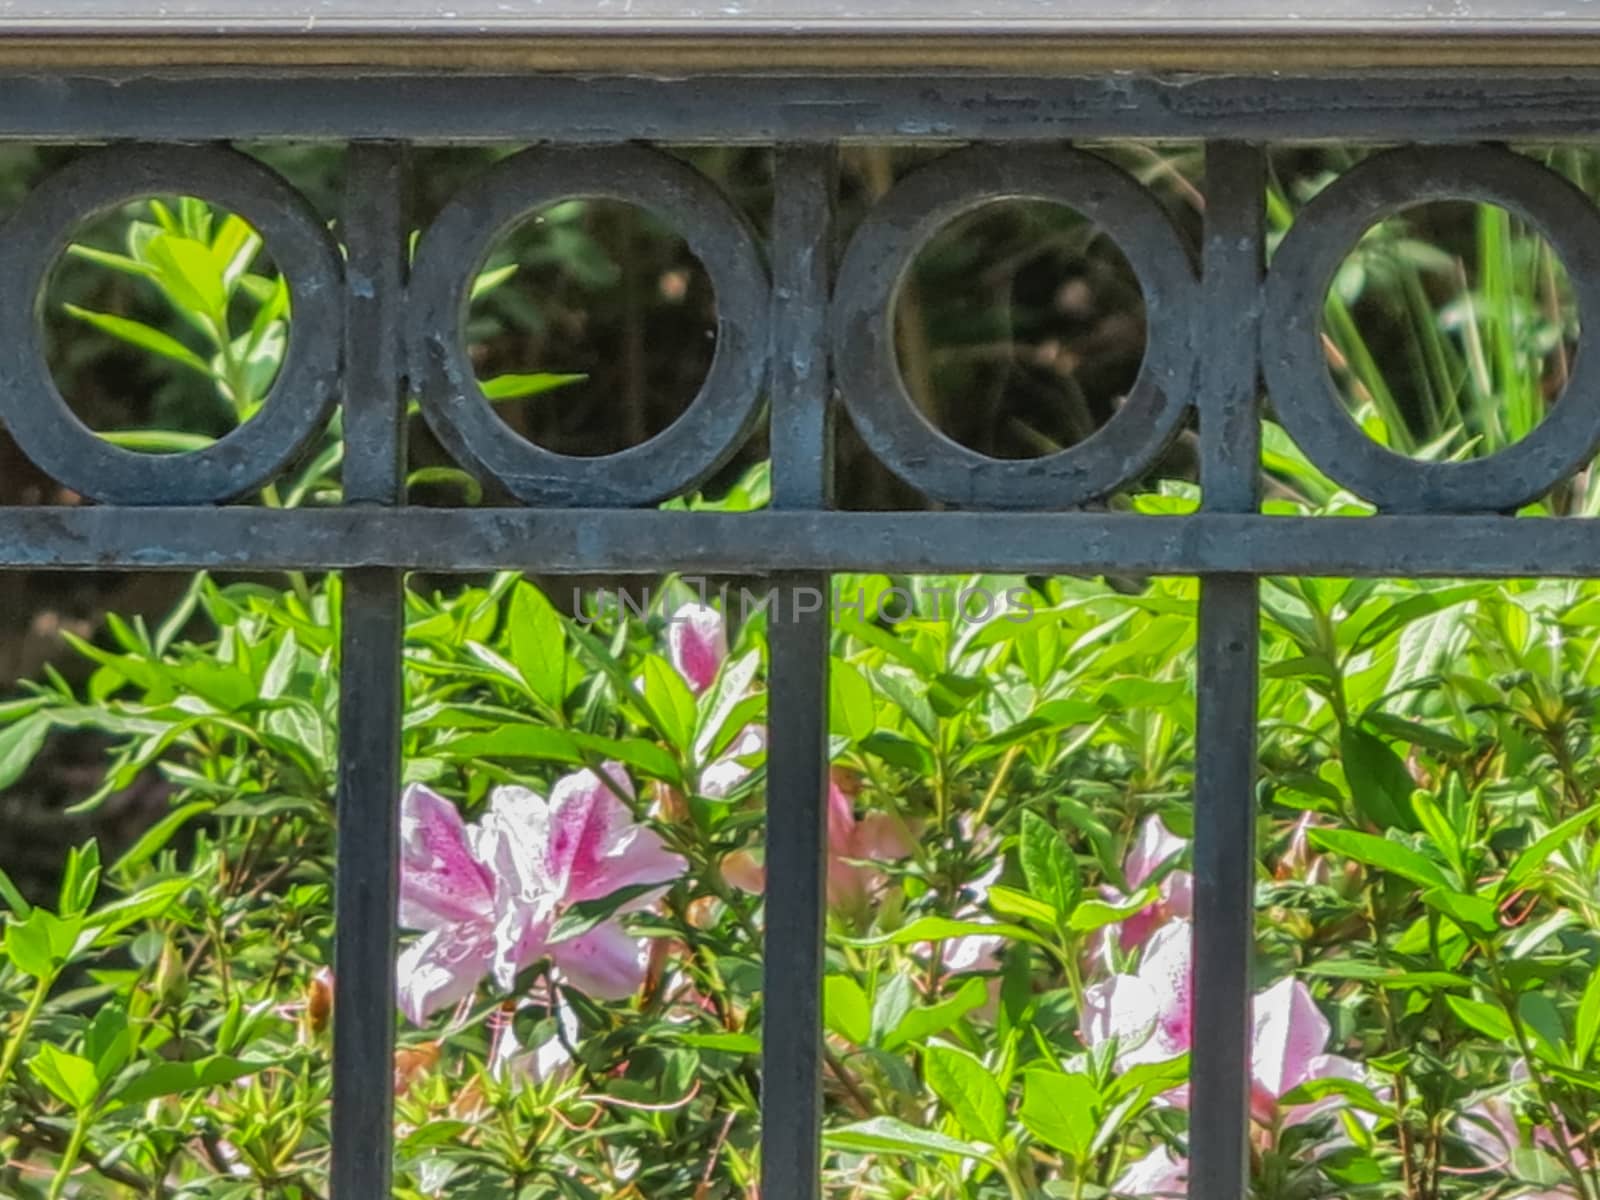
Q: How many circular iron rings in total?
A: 4